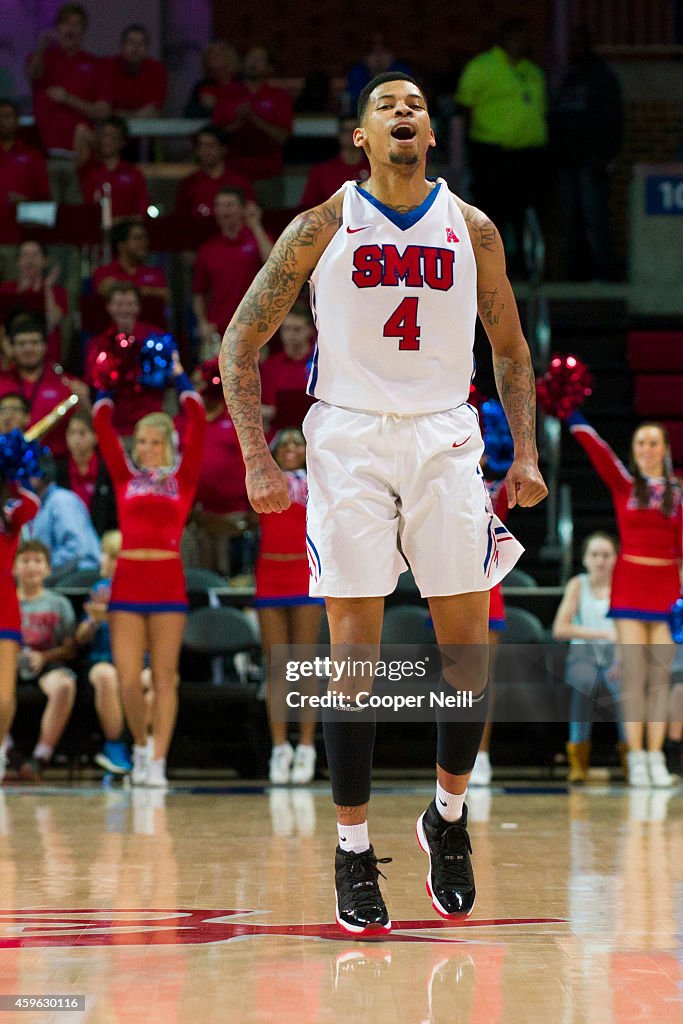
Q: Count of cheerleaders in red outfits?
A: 5